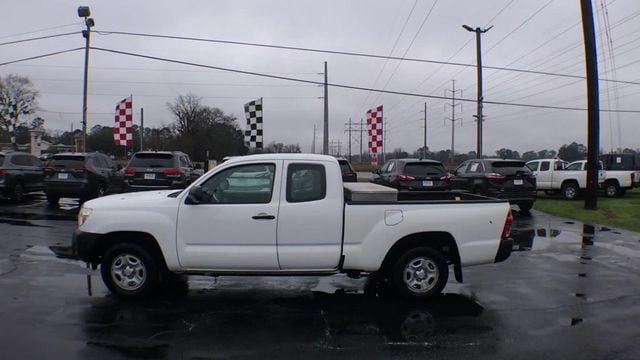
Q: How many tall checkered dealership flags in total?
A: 3